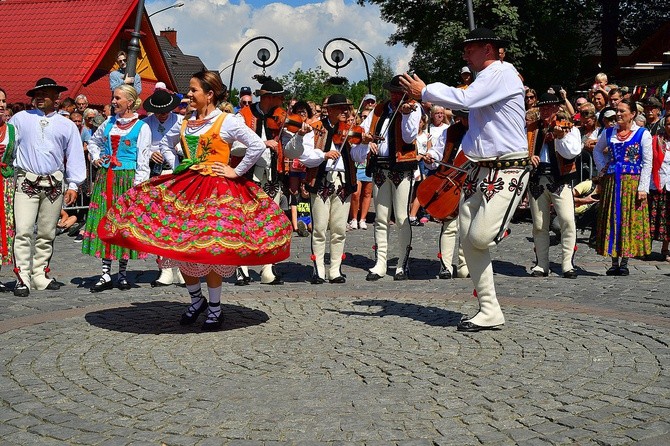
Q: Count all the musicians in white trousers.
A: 5